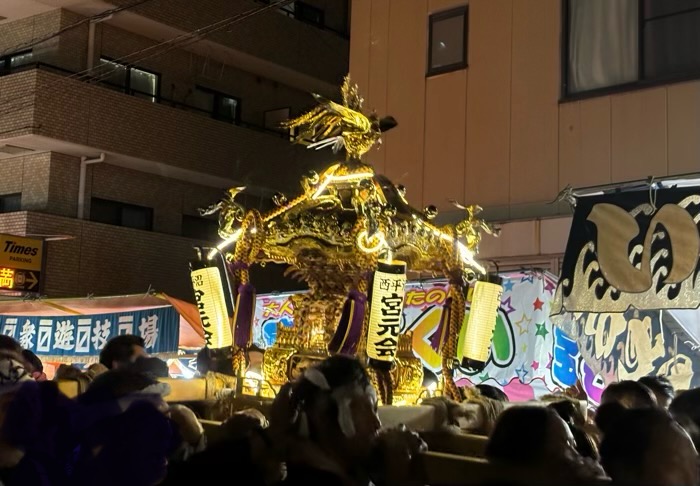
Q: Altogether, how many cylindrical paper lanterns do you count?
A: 3